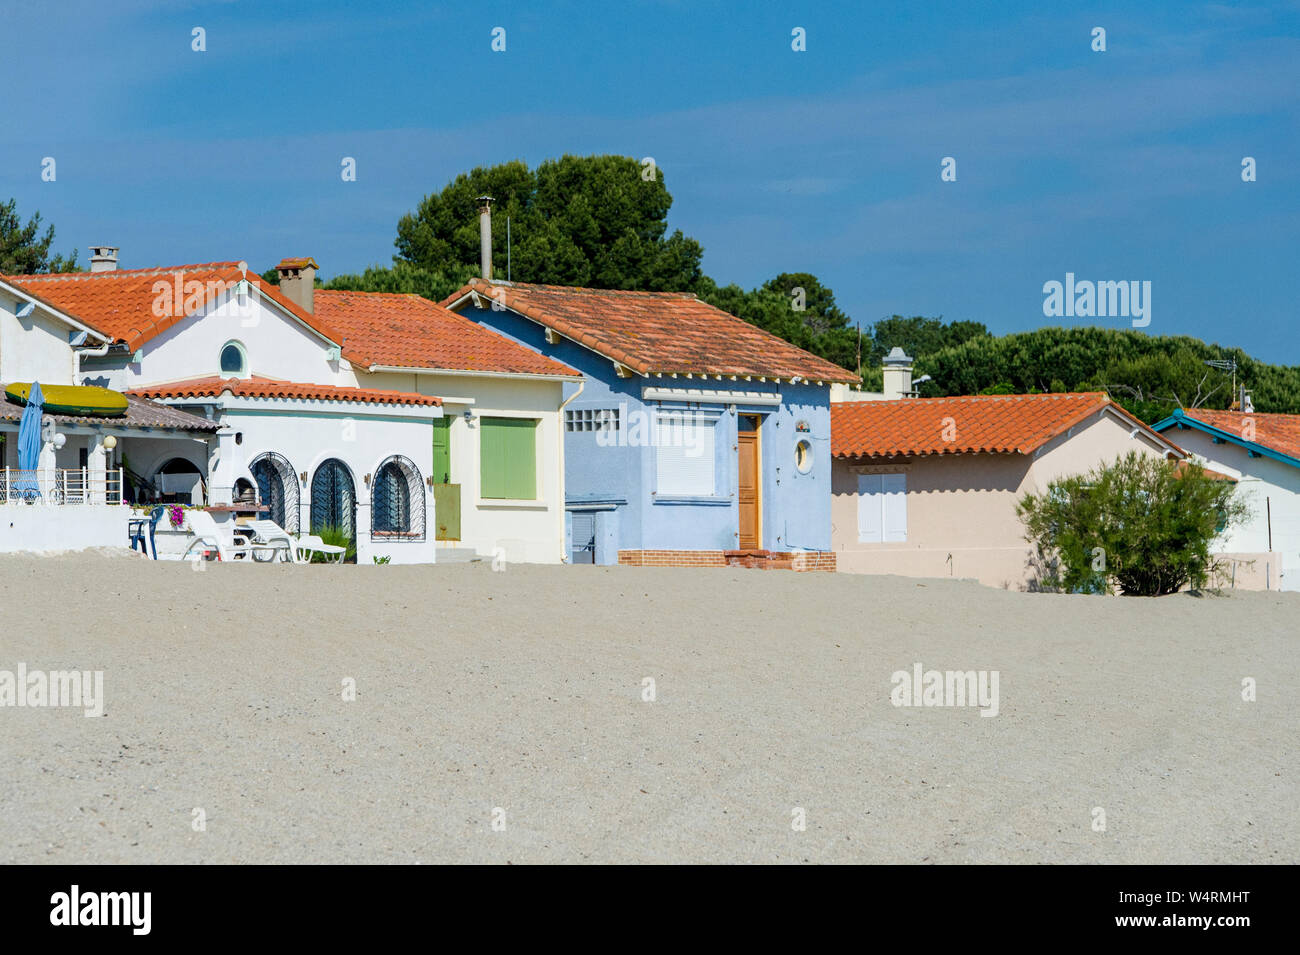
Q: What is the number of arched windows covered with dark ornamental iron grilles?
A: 3